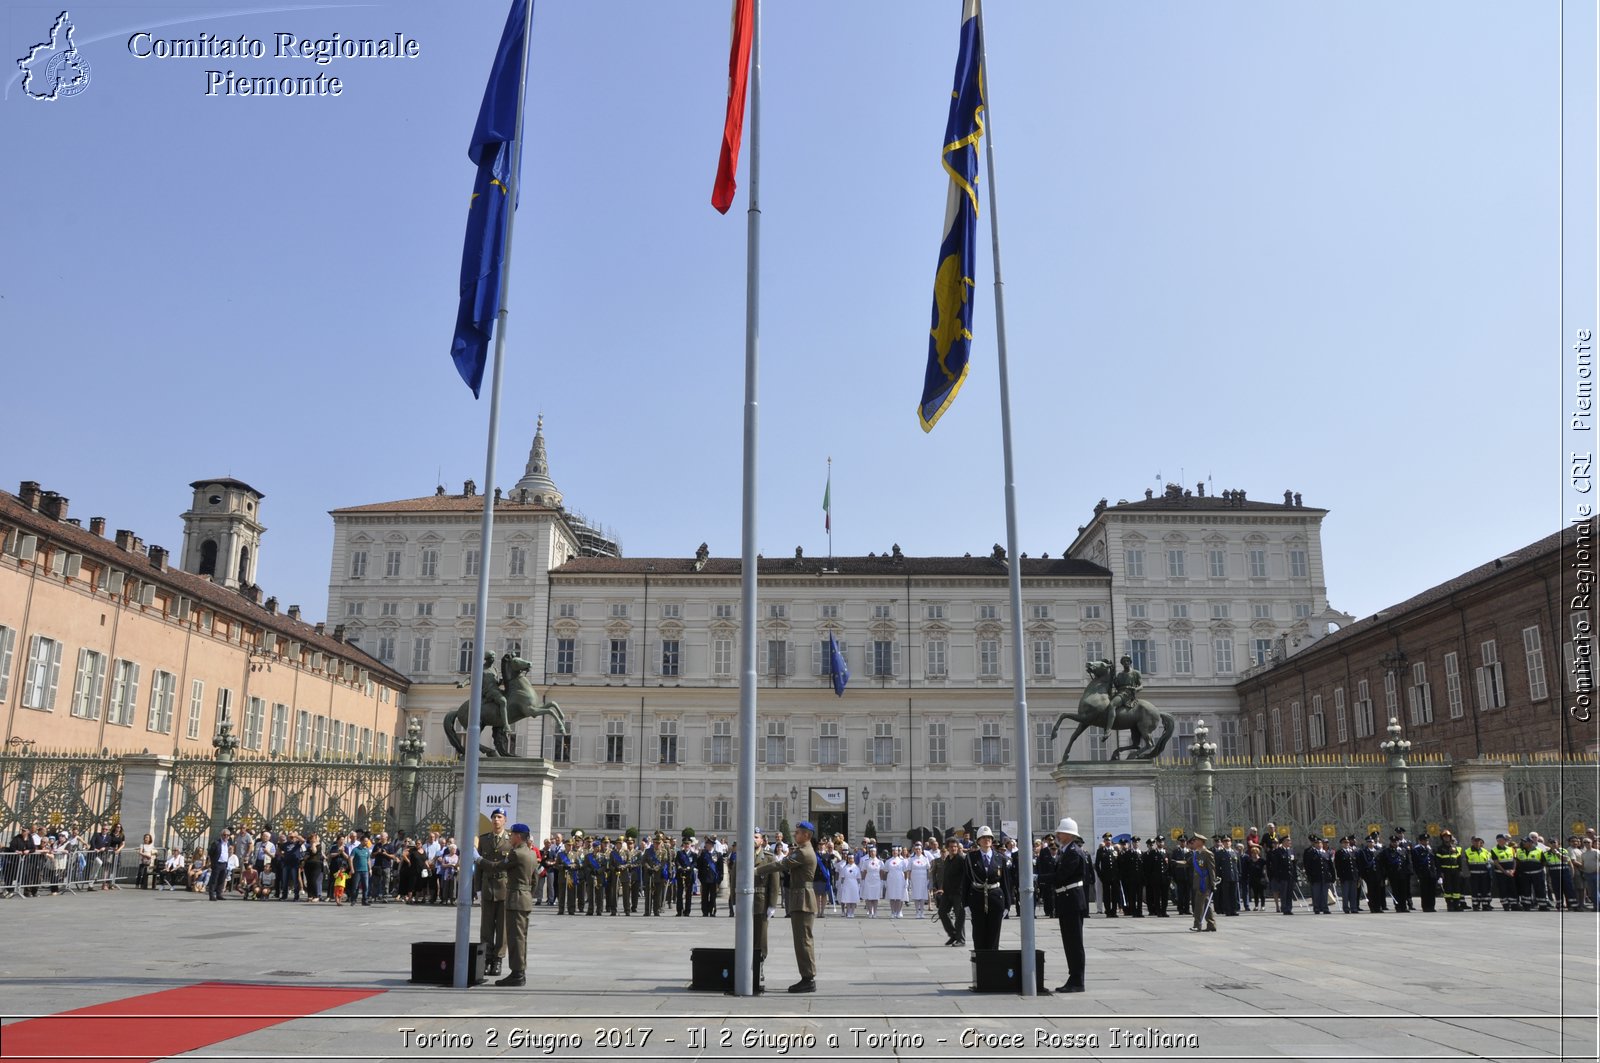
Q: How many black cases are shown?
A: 3